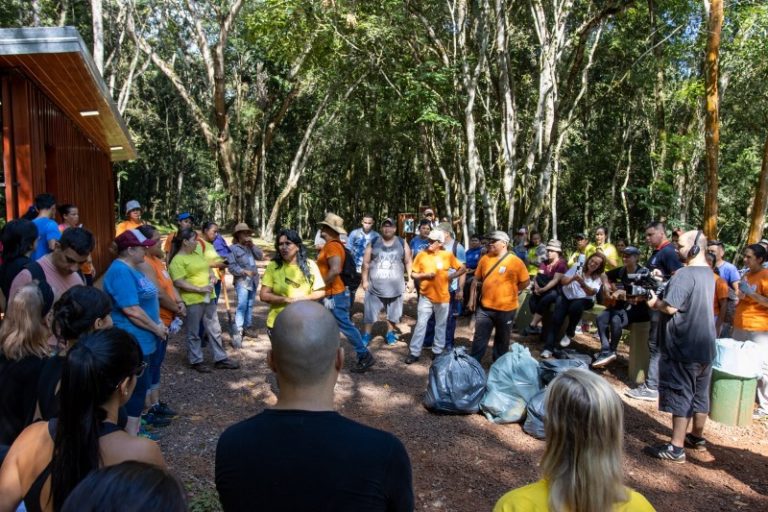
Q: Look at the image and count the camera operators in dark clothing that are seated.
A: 0